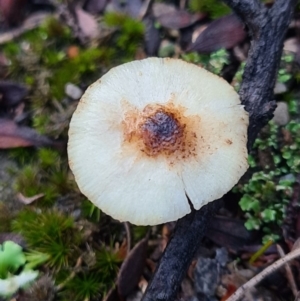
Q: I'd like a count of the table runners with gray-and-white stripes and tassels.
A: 0